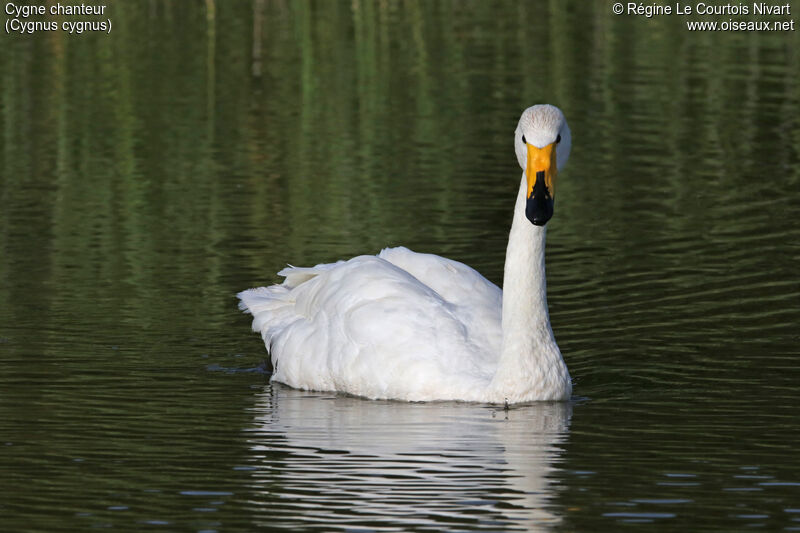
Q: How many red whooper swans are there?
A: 0